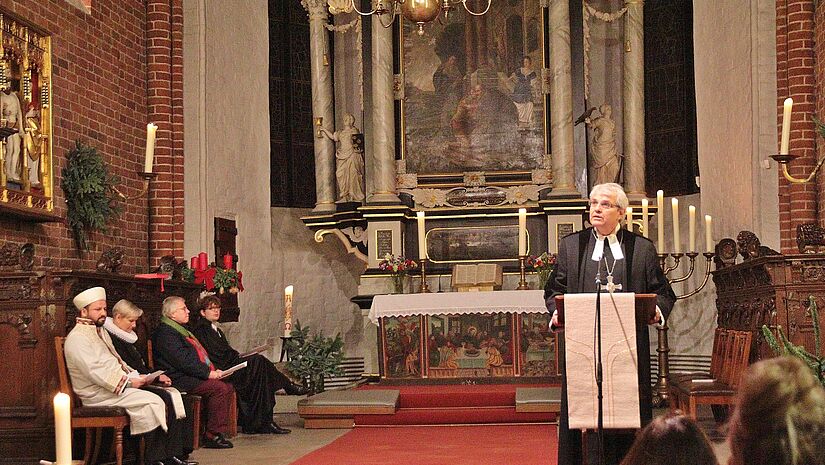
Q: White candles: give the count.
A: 12